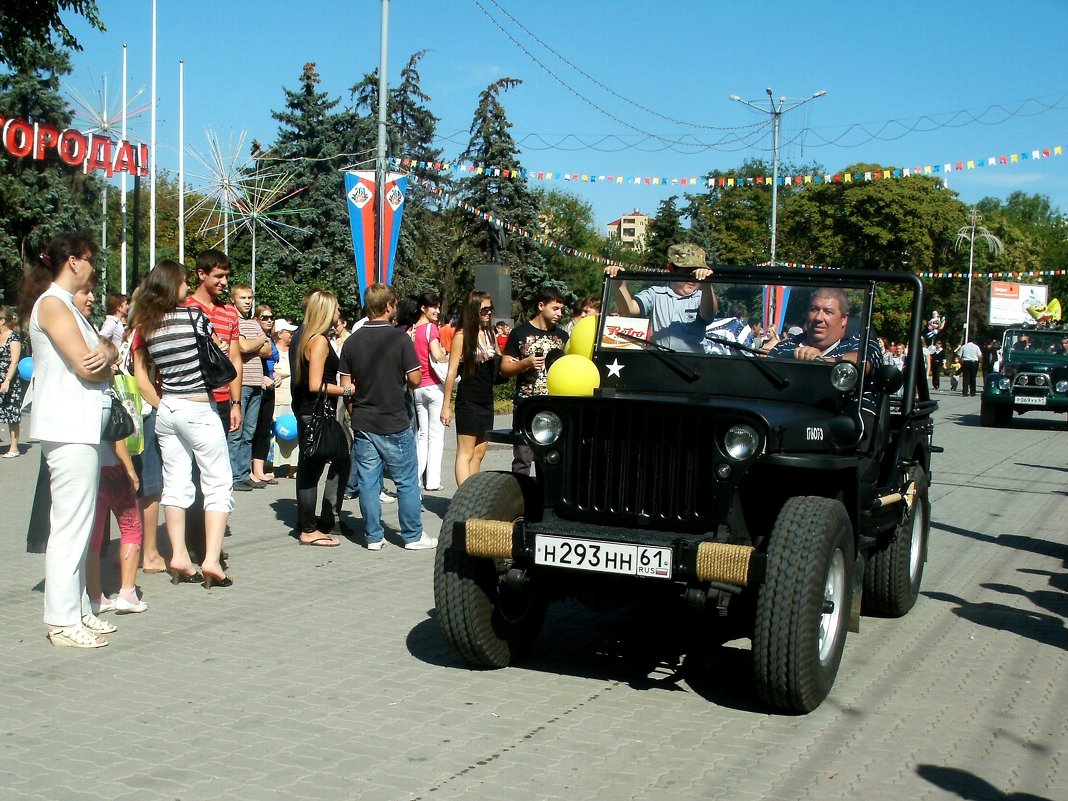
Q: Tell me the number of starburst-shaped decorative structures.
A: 3